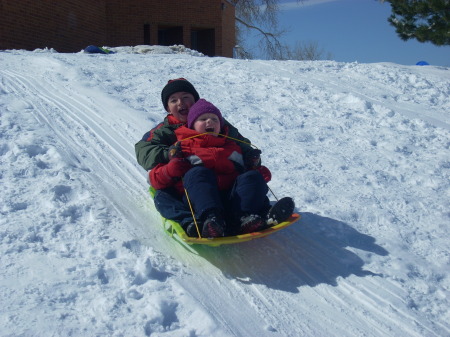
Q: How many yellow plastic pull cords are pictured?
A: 1